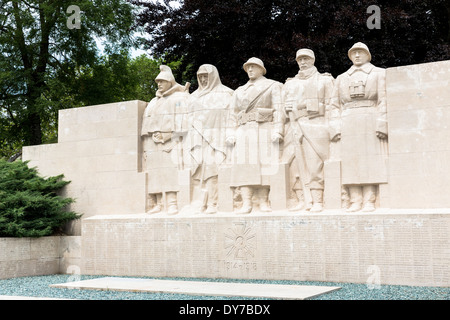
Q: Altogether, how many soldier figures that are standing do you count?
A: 5